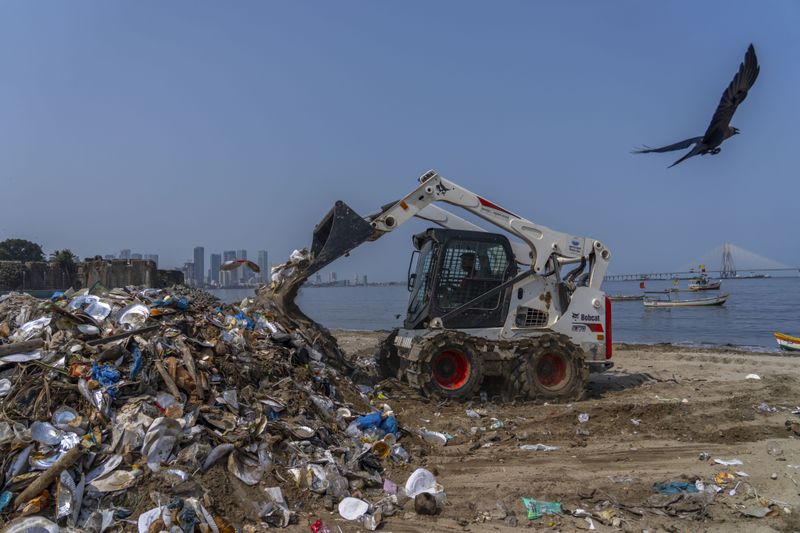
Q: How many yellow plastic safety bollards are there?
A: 0